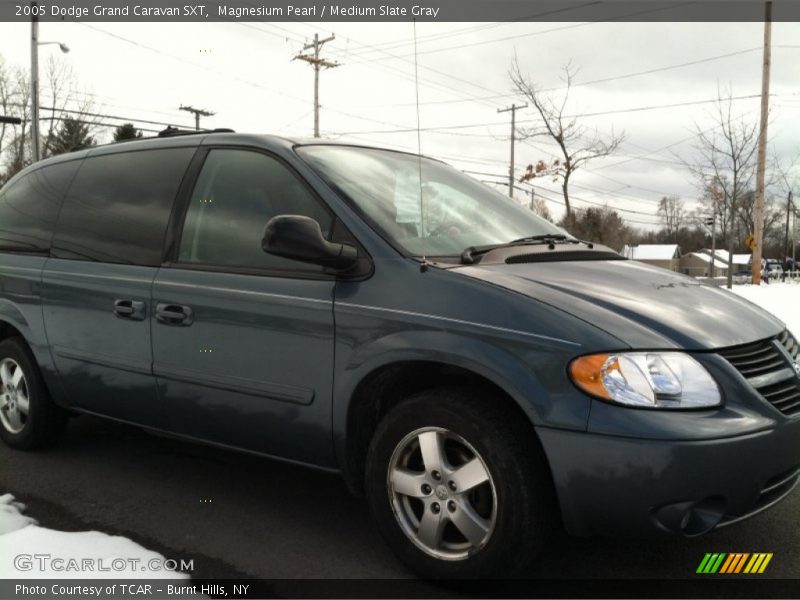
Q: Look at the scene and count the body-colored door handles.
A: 2